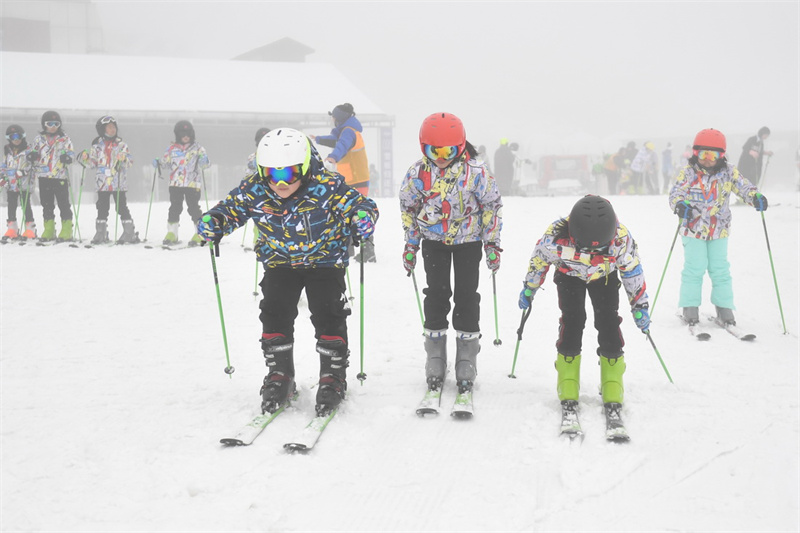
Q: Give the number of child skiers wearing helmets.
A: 9